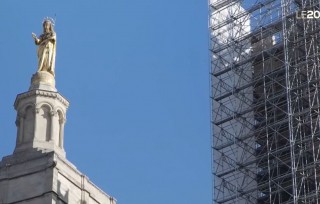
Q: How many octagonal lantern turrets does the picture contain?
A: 1